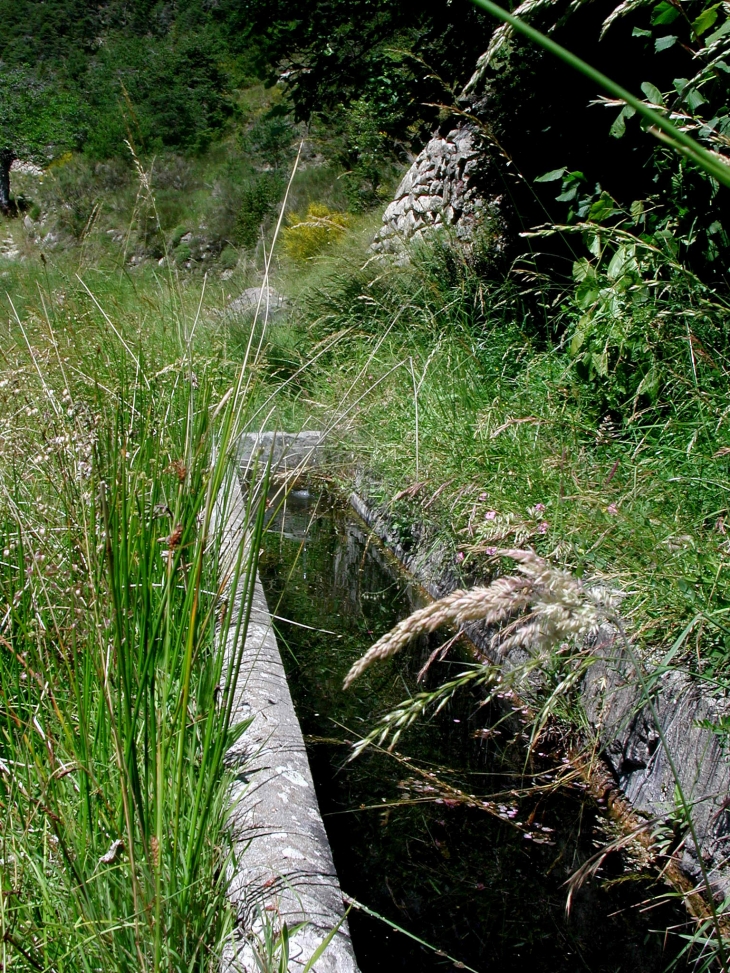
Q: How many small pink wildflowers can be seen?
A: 7